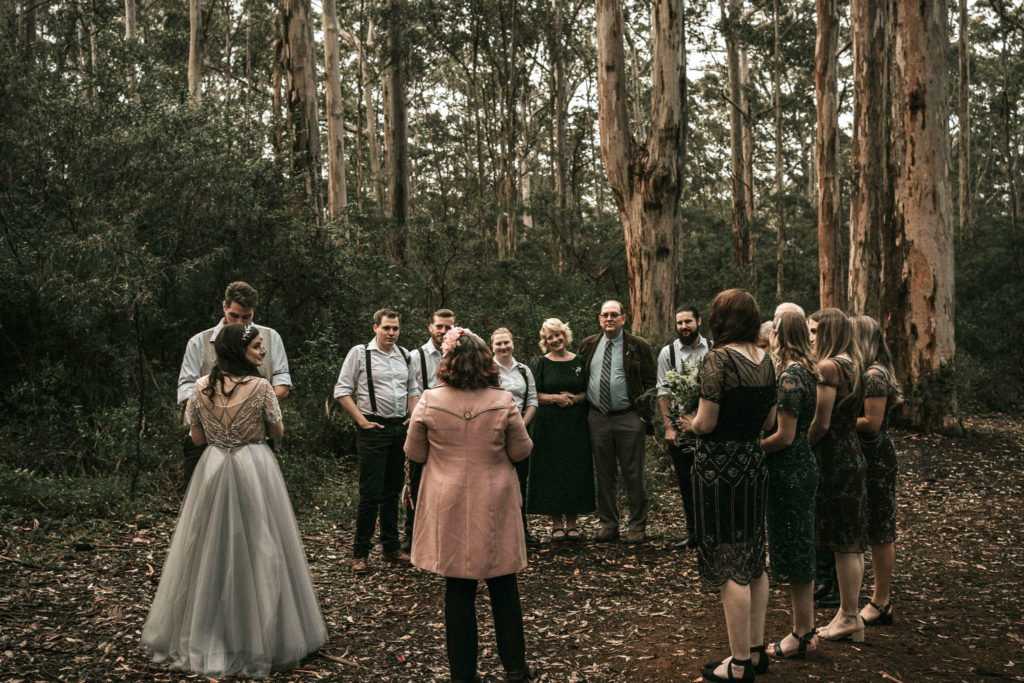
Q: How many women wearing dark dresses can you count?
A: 5